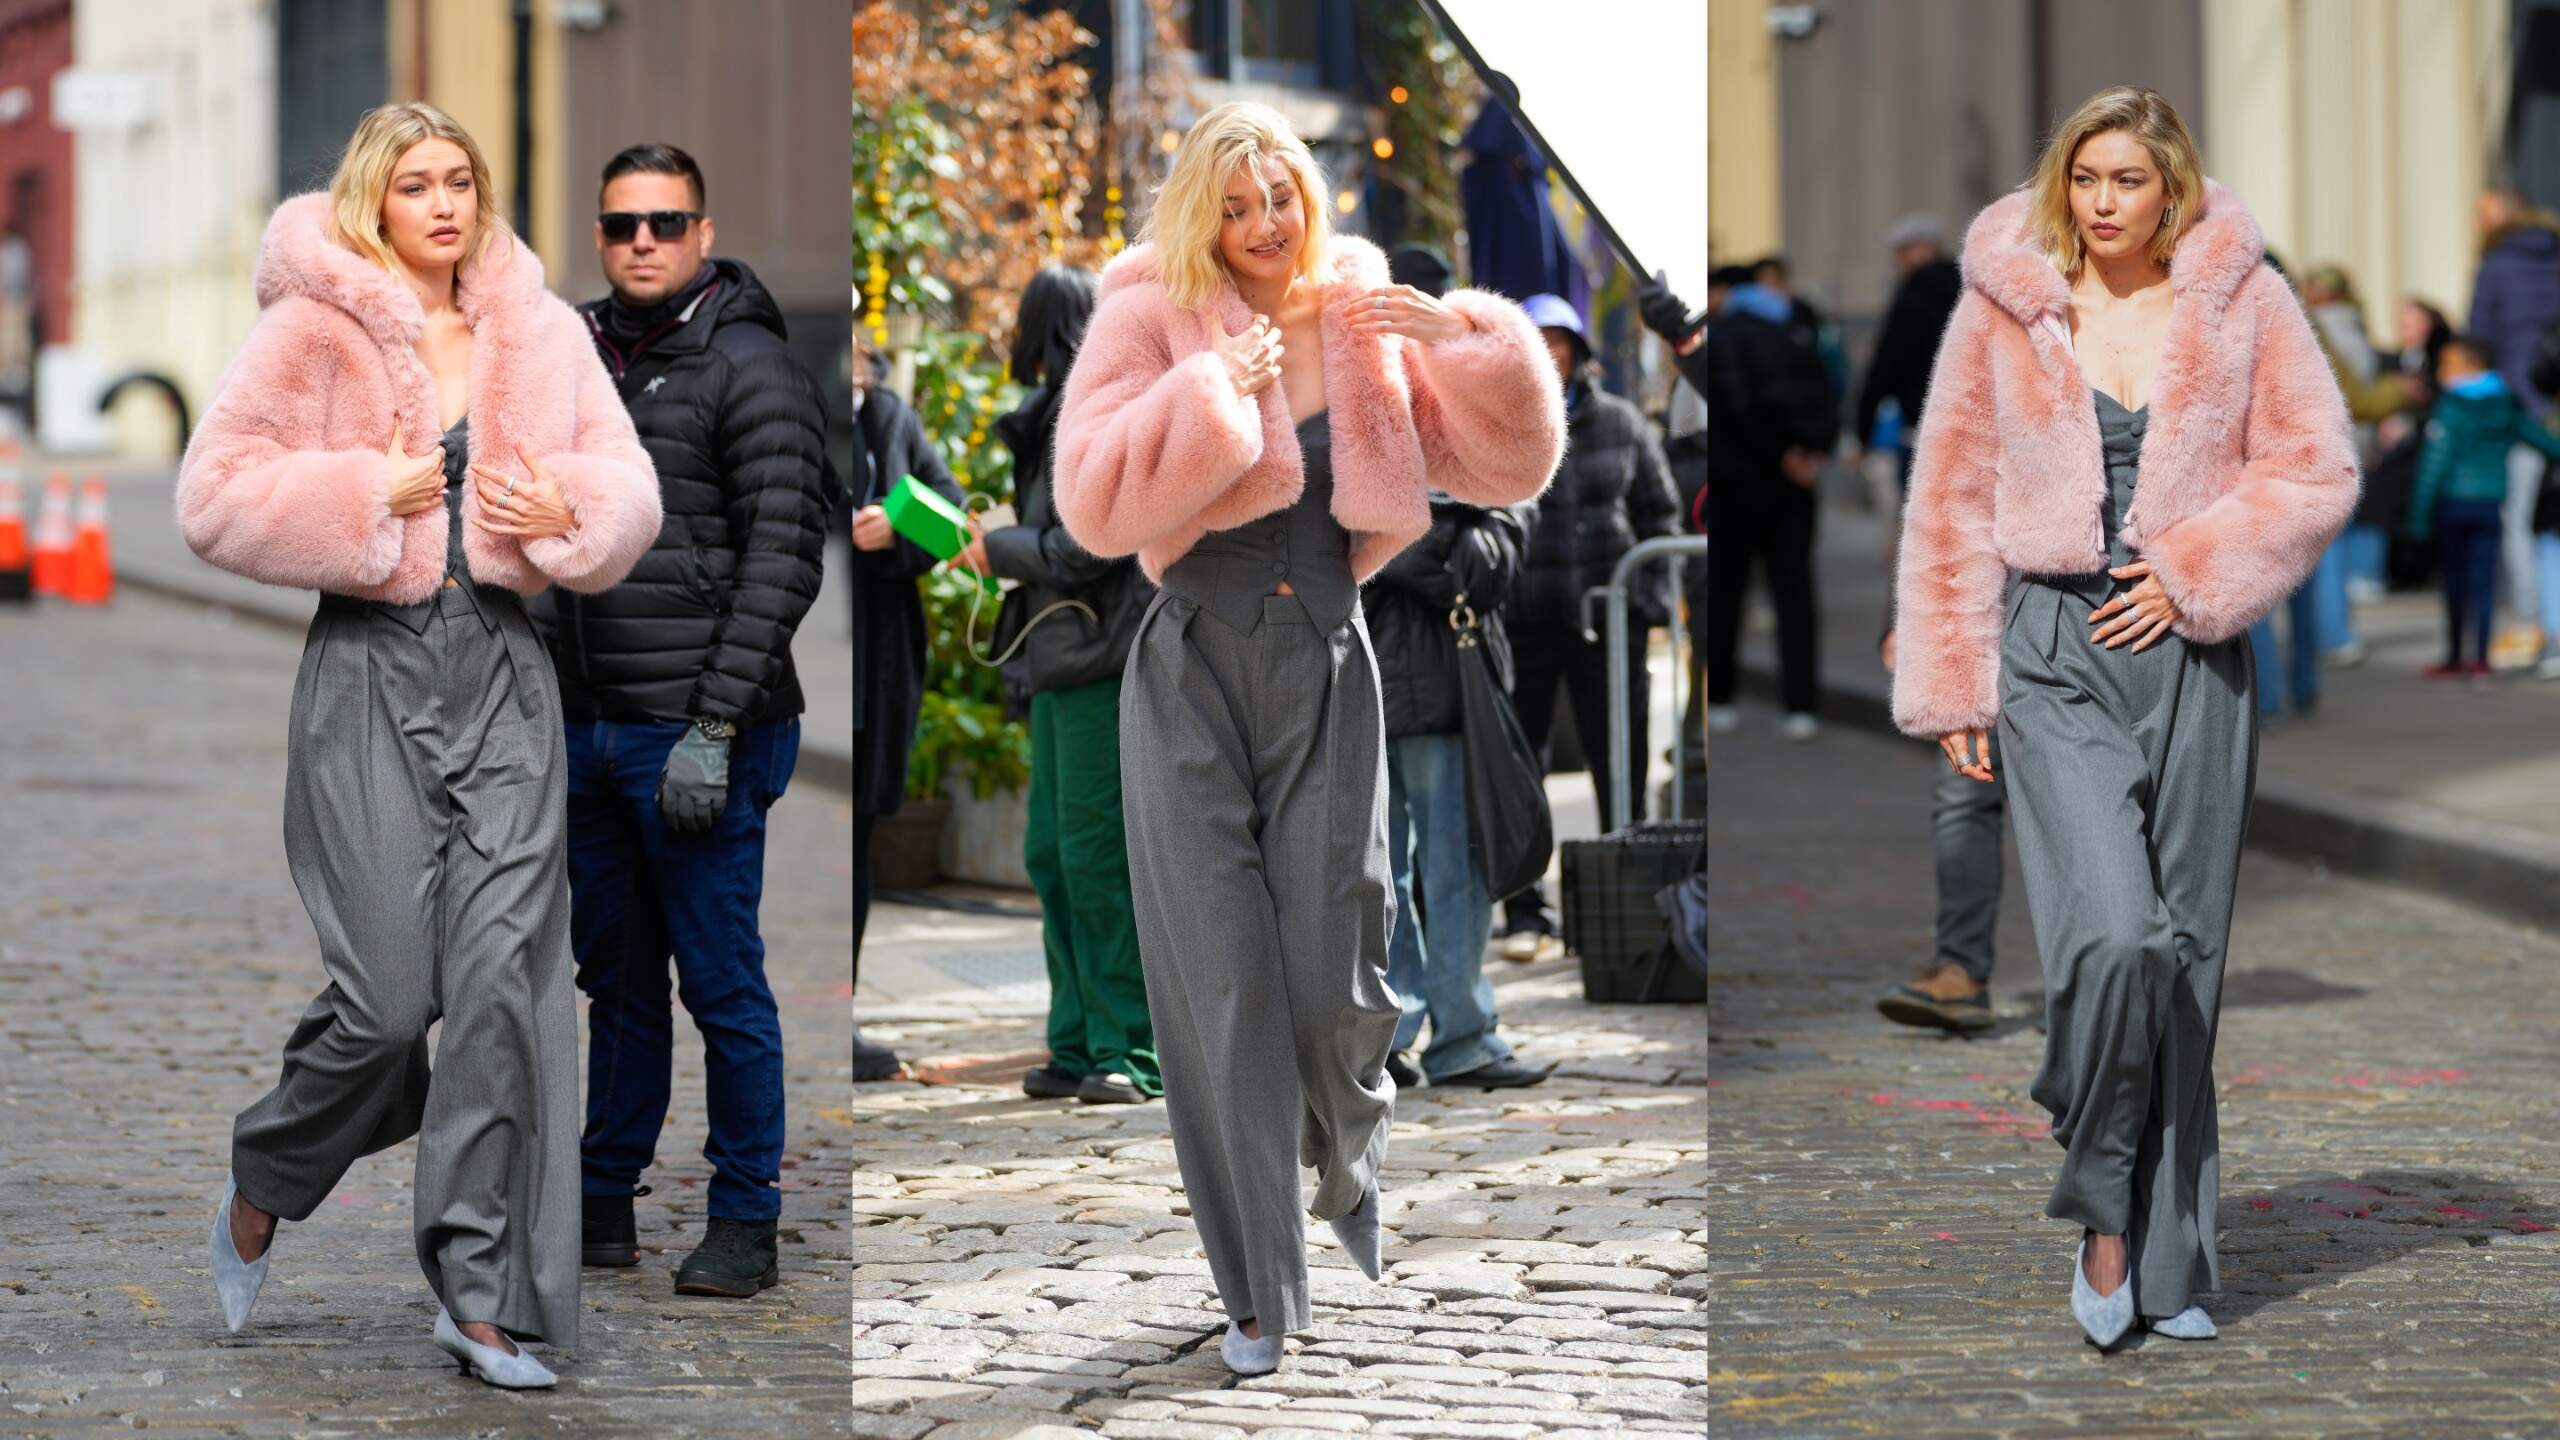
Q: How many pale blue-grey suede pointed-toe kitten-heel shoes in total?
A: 6